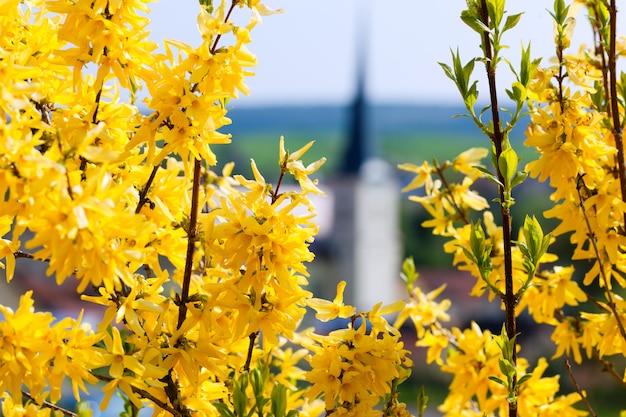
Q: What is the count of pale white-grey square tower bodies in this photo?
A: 1